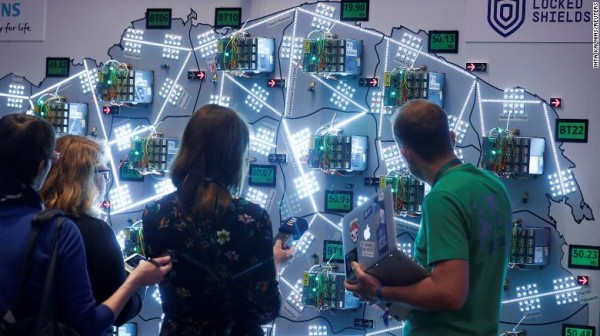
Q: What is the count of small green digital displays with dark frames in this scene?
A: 12